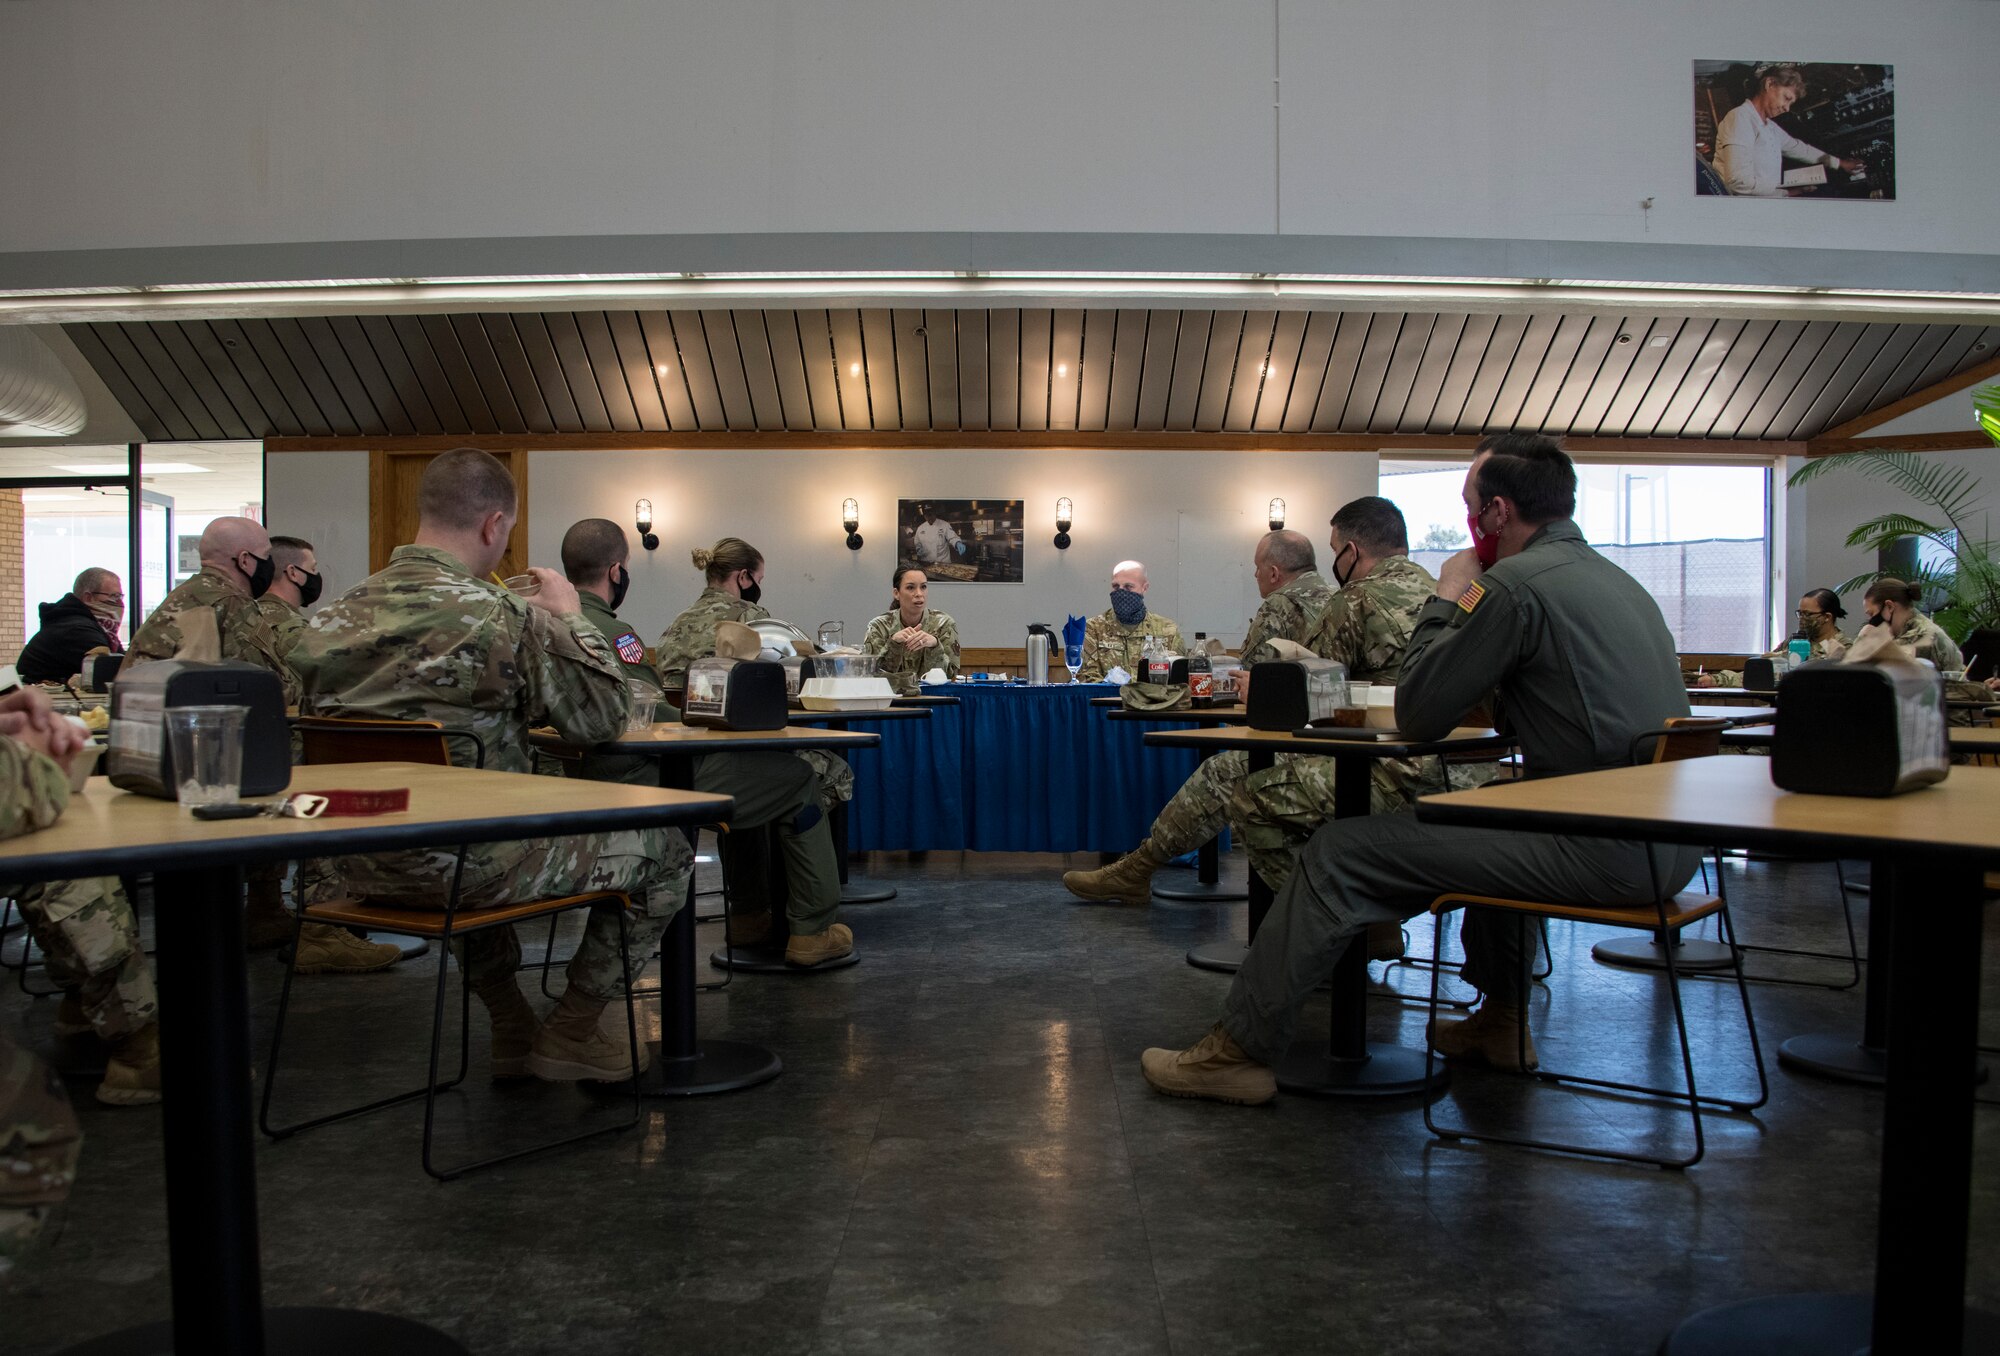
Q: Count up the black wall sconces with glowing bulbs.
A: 4